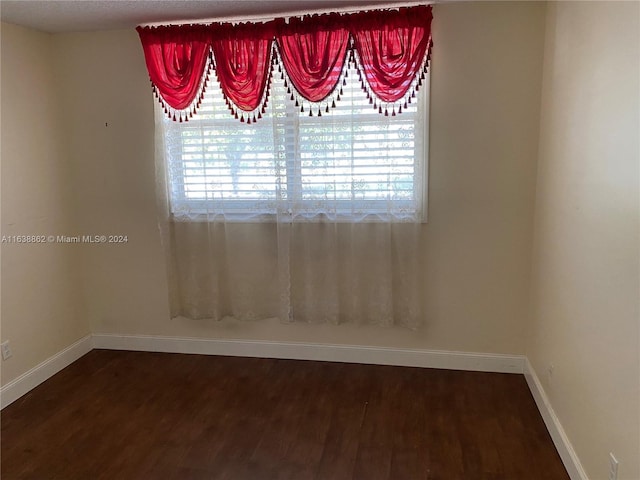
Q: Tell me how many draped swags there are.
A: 4